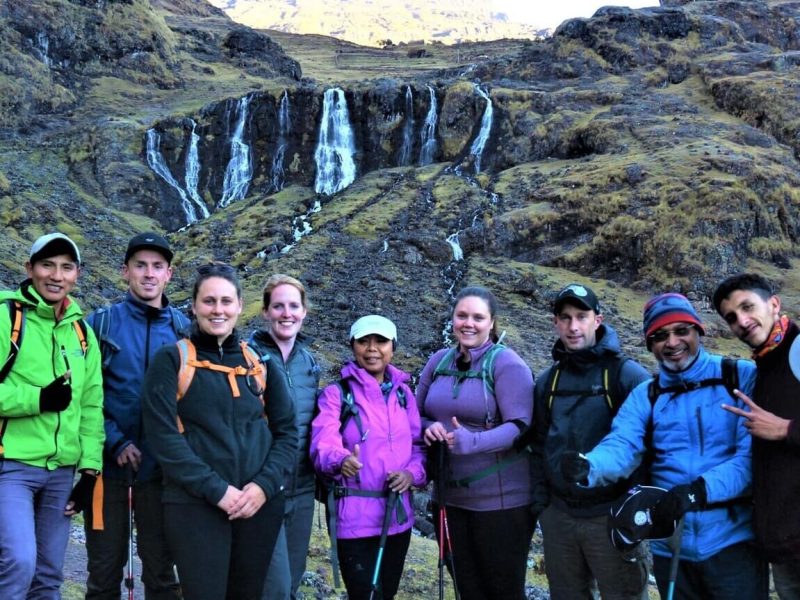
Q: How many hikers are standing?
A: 9